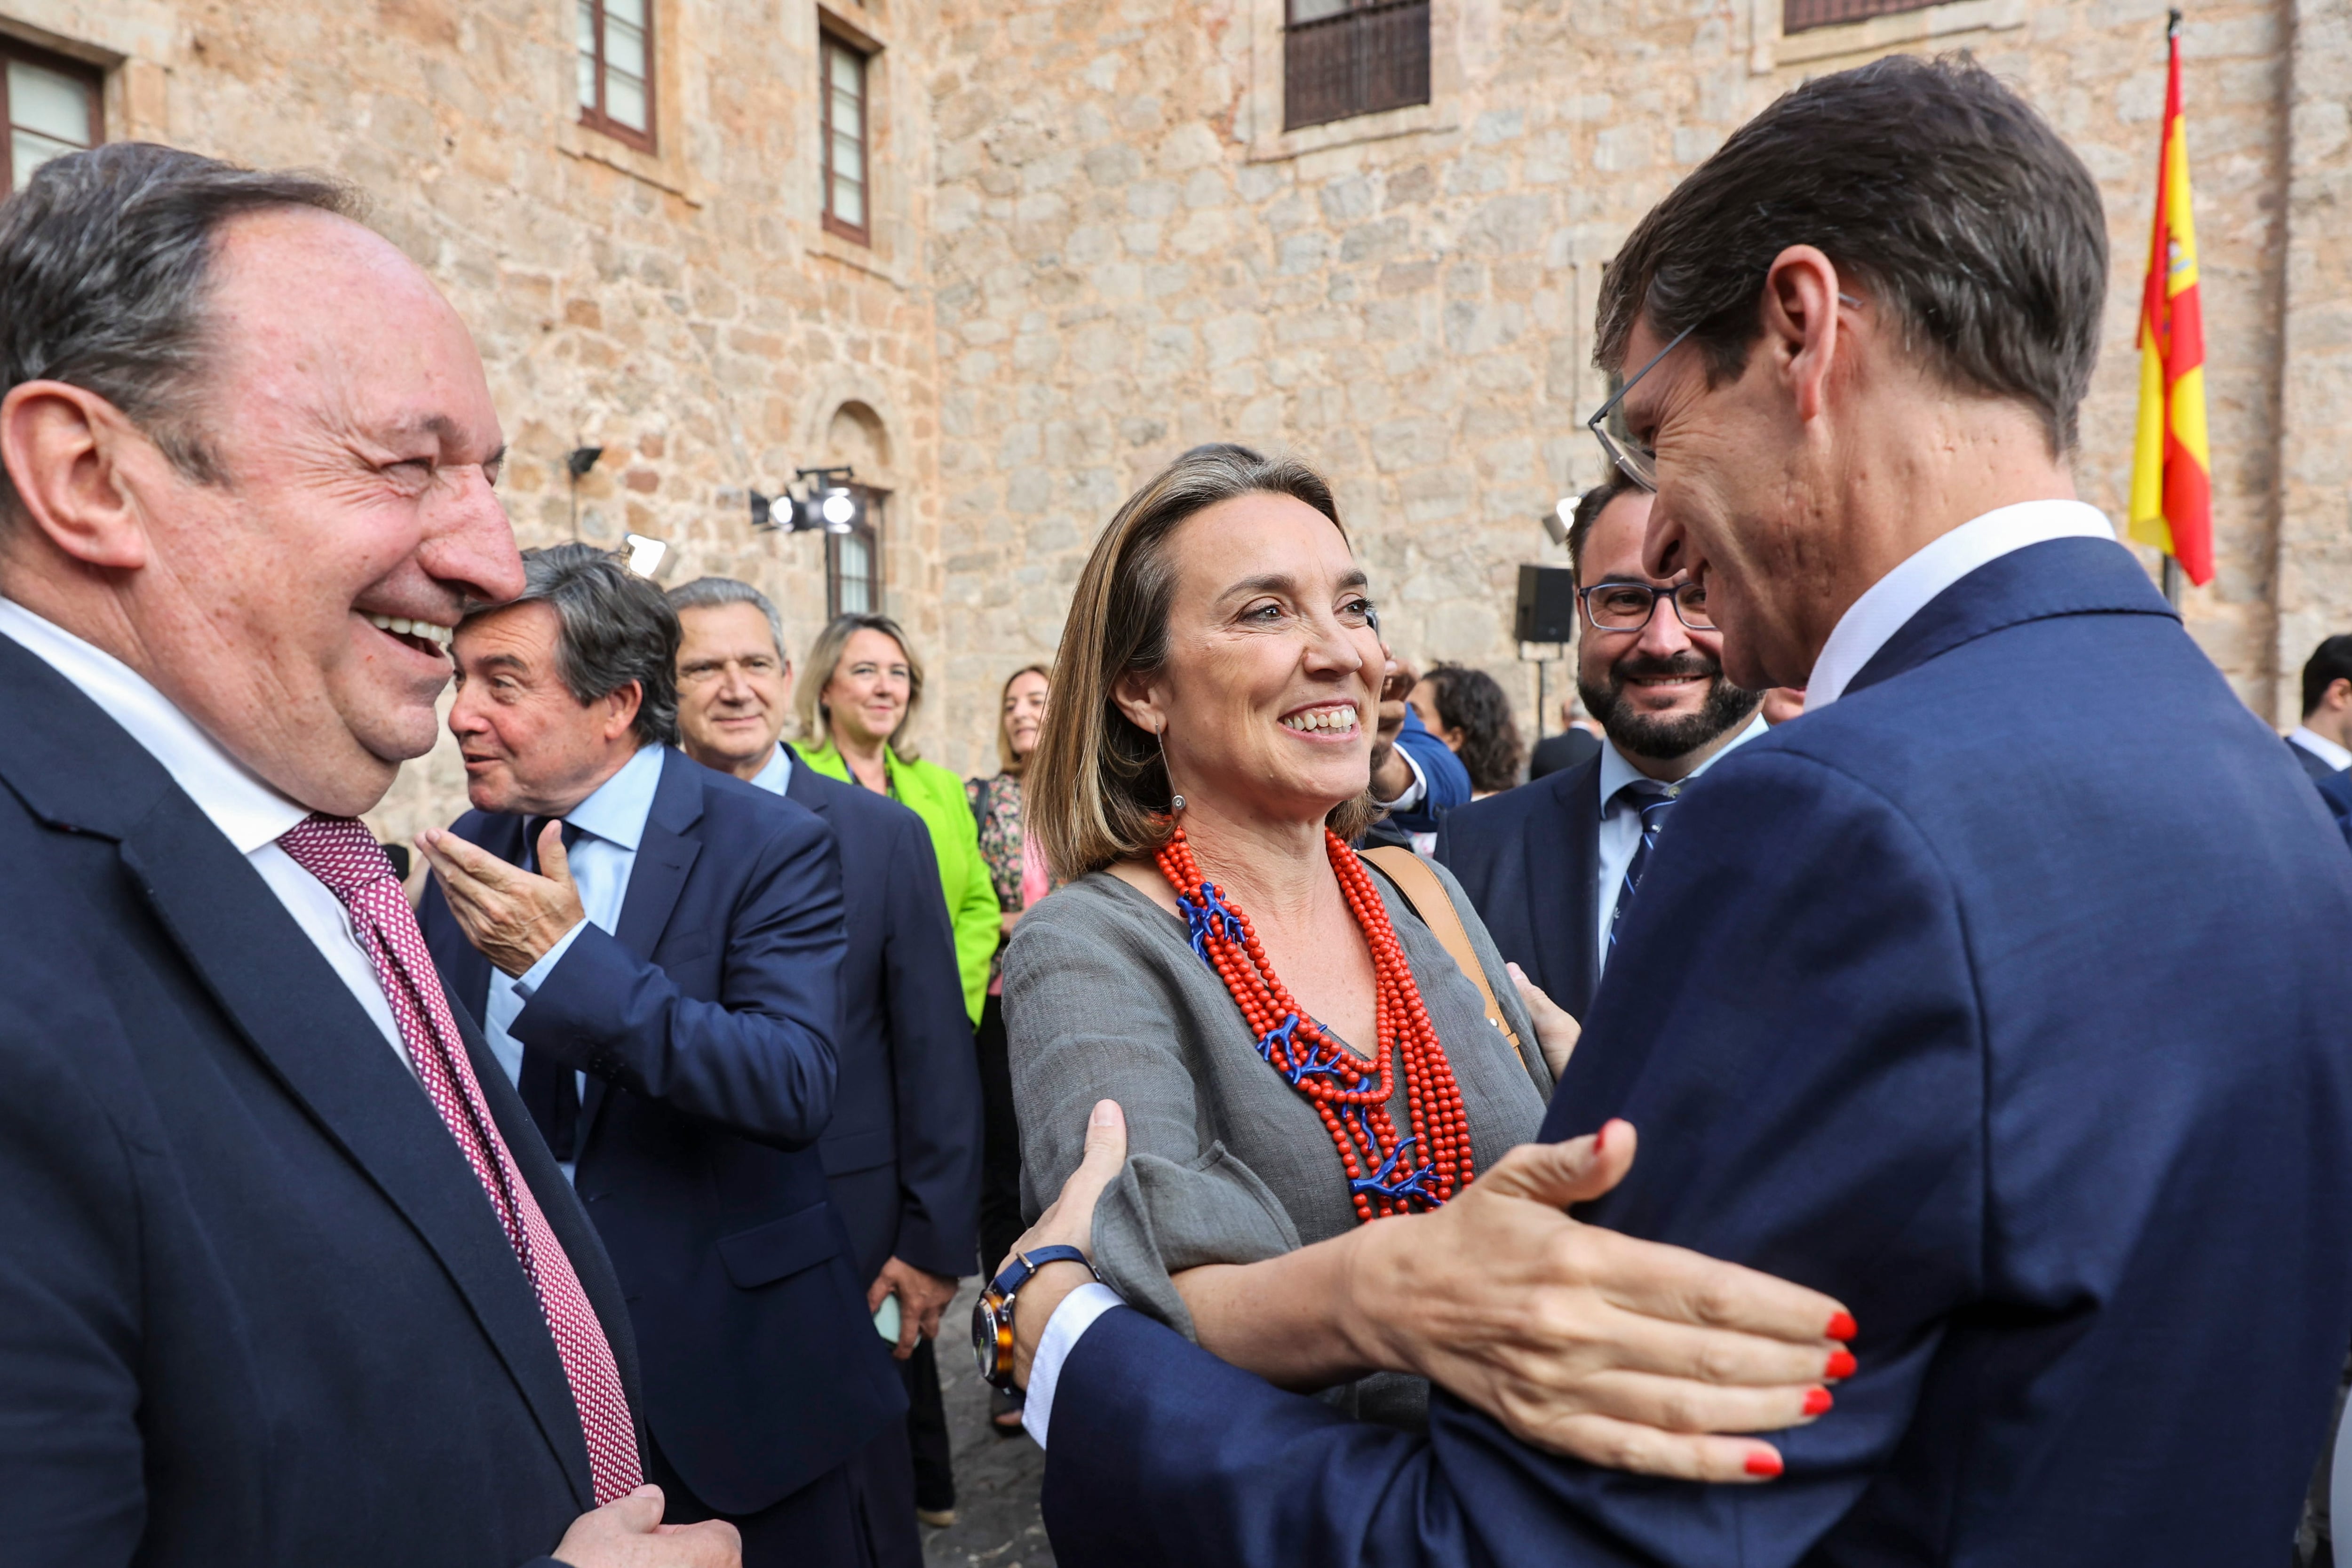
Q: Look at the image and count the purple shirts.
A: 0